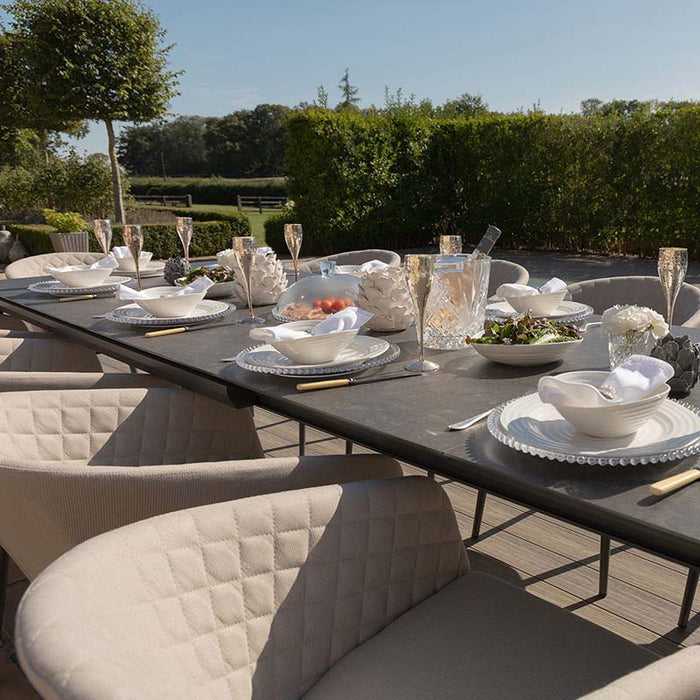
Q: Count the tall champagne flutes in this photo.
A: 8